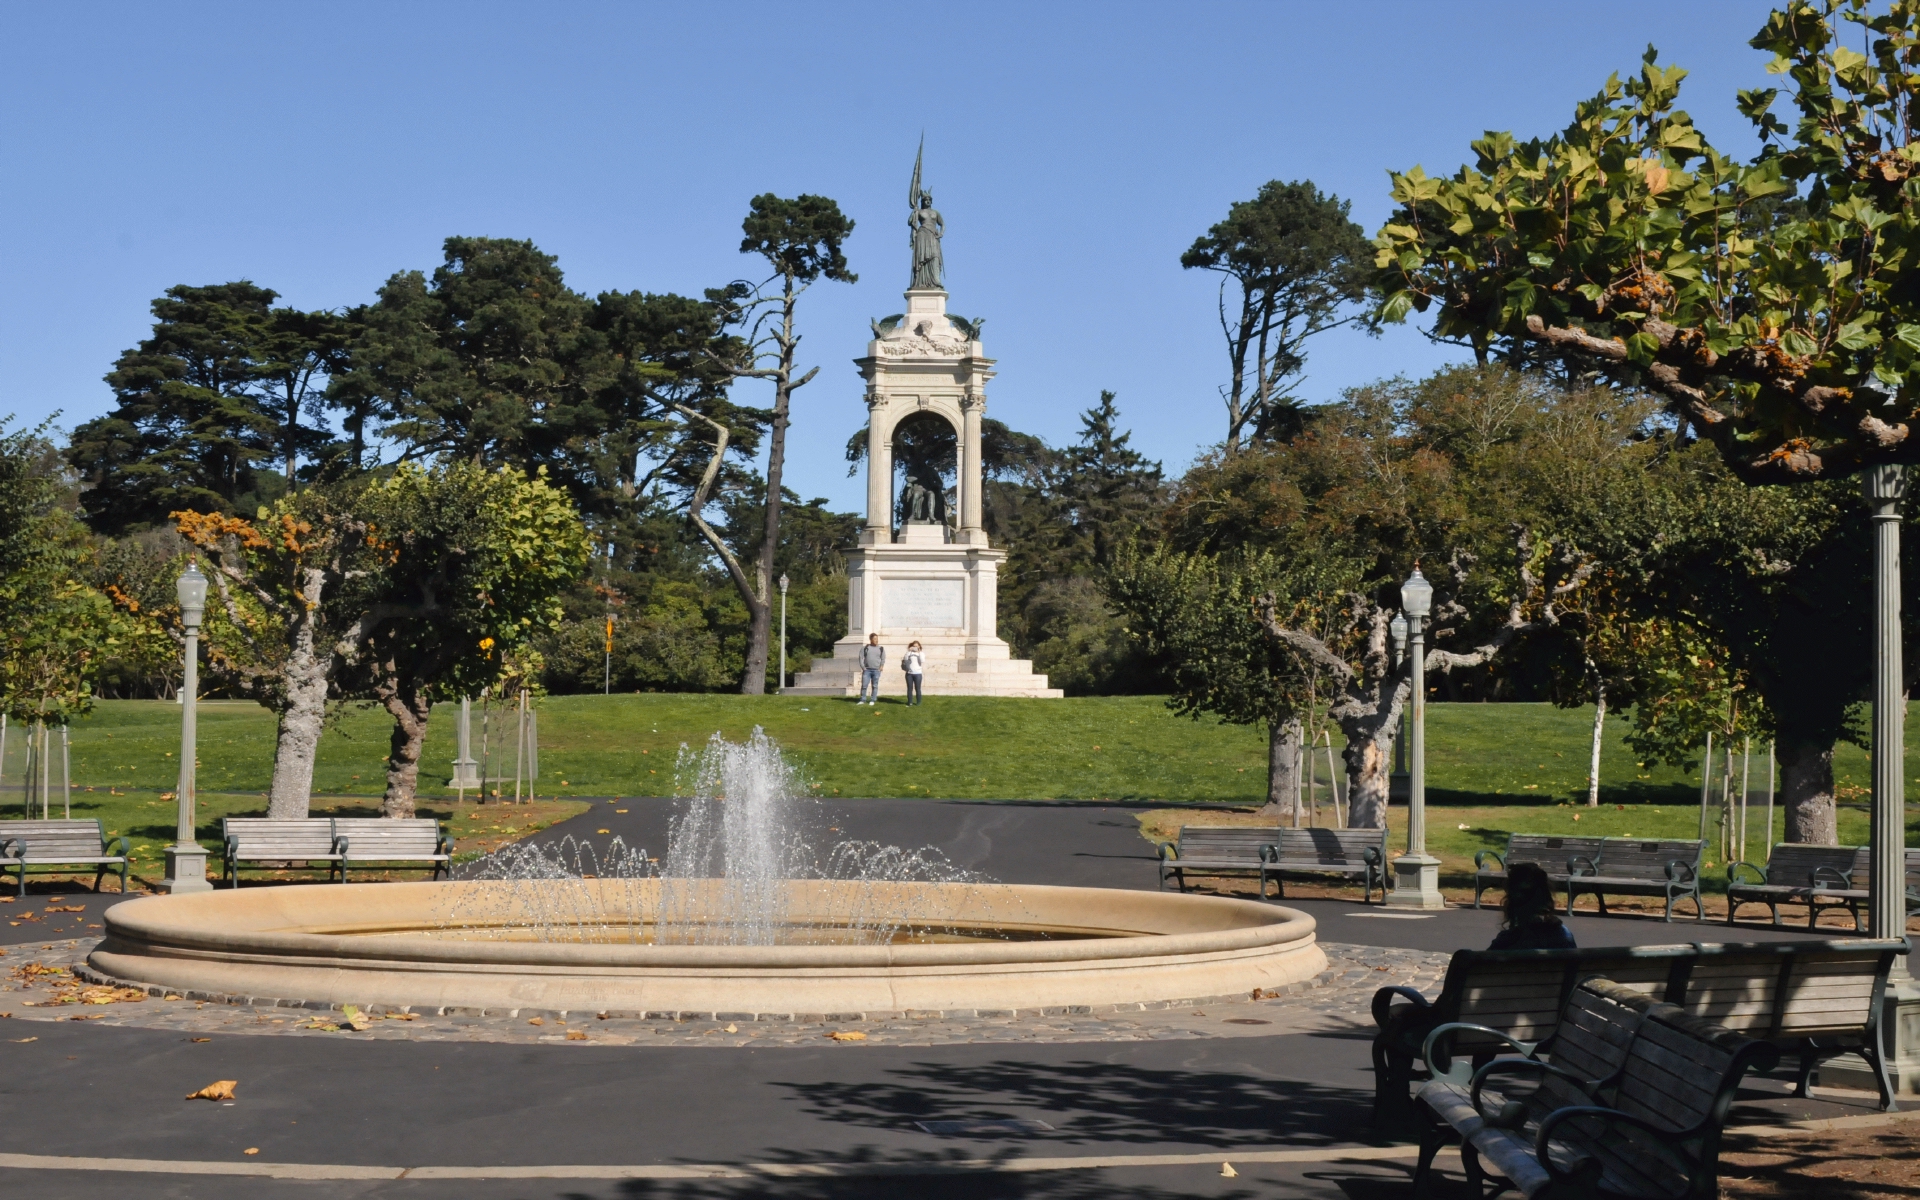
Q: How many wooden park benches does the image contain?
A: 7